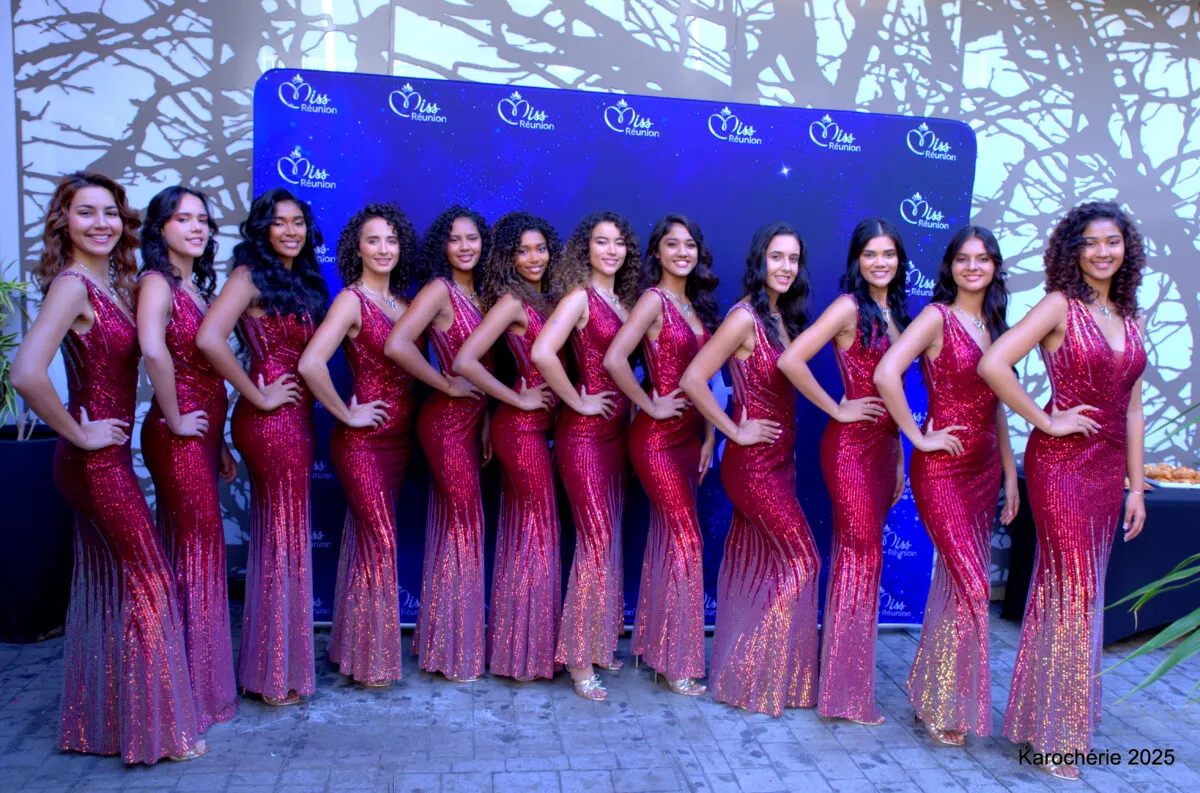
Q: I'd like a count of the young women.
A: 12